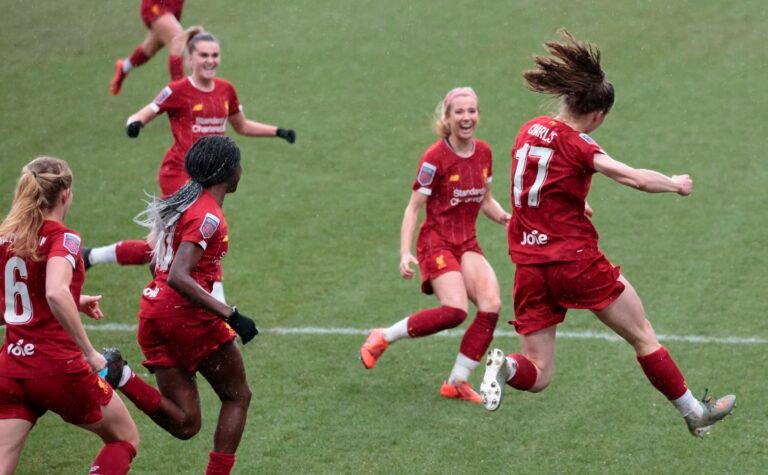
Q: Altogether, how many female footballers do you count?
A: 6